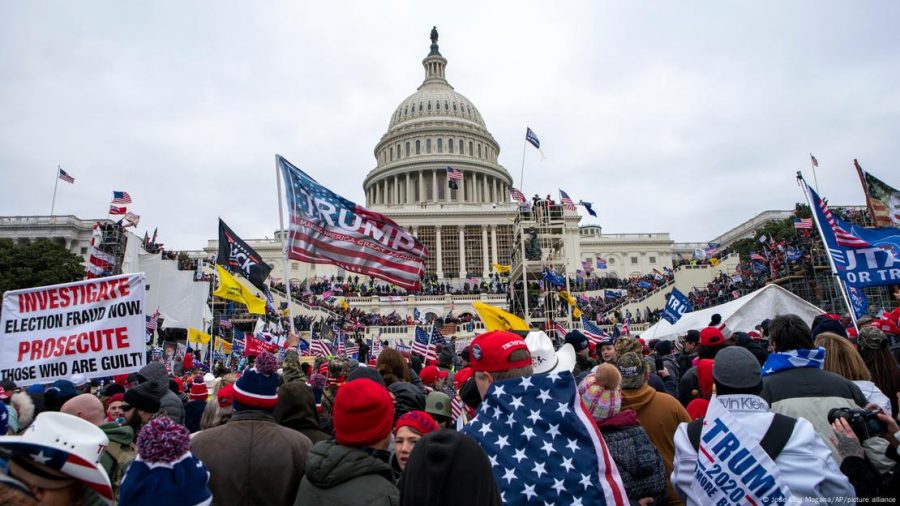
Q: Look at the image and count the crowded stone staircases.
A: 2